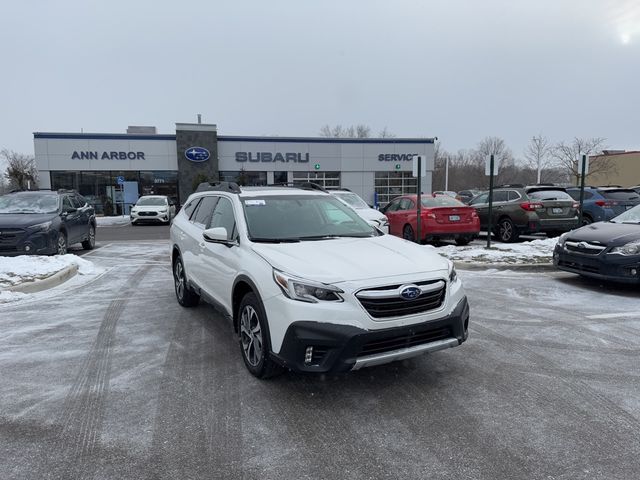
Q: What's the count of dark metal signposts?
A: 3